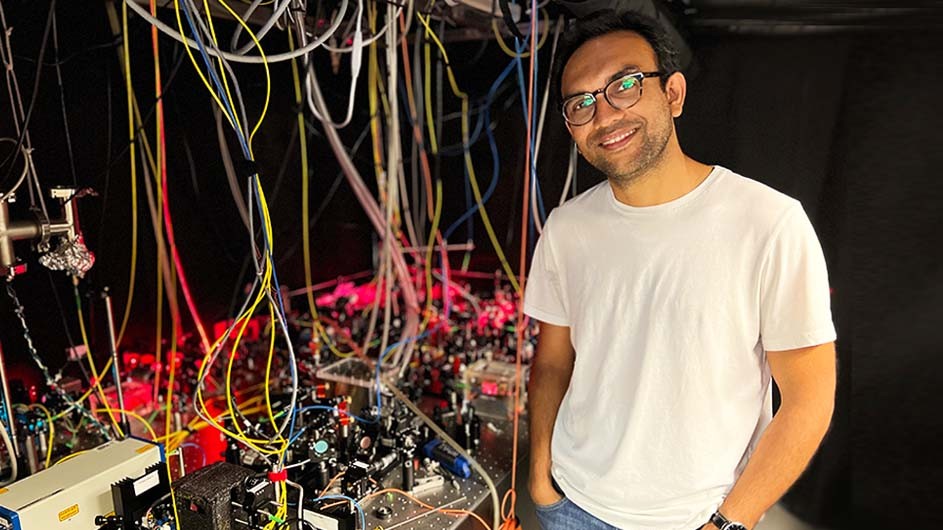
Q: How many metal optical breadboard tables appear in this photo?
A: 1